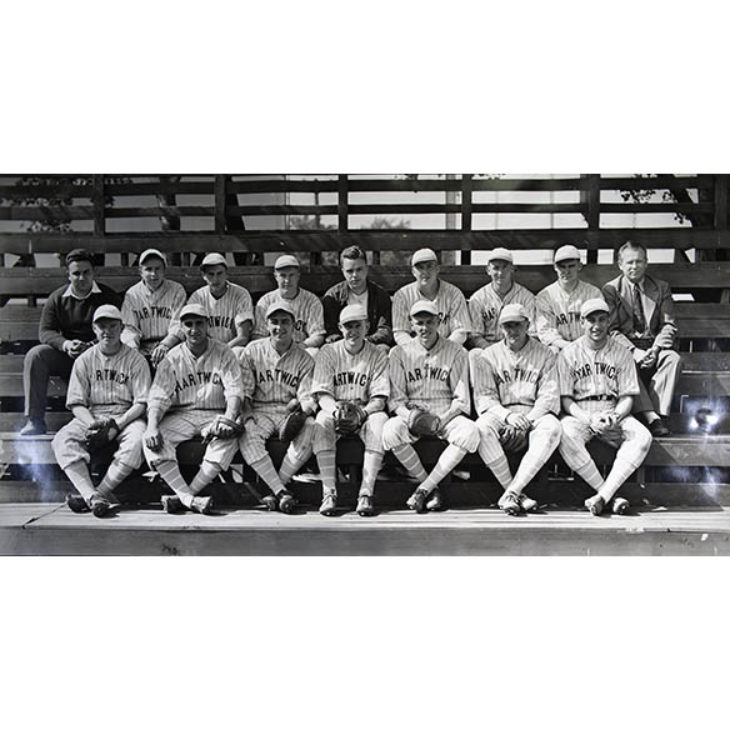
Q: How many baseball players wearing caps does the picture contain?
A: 13